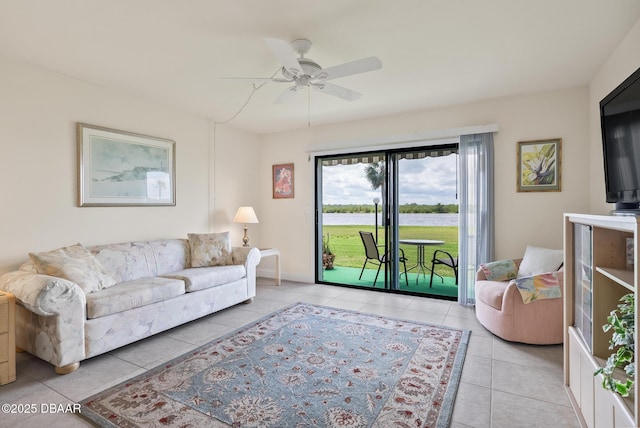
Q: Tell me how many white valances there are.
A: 1